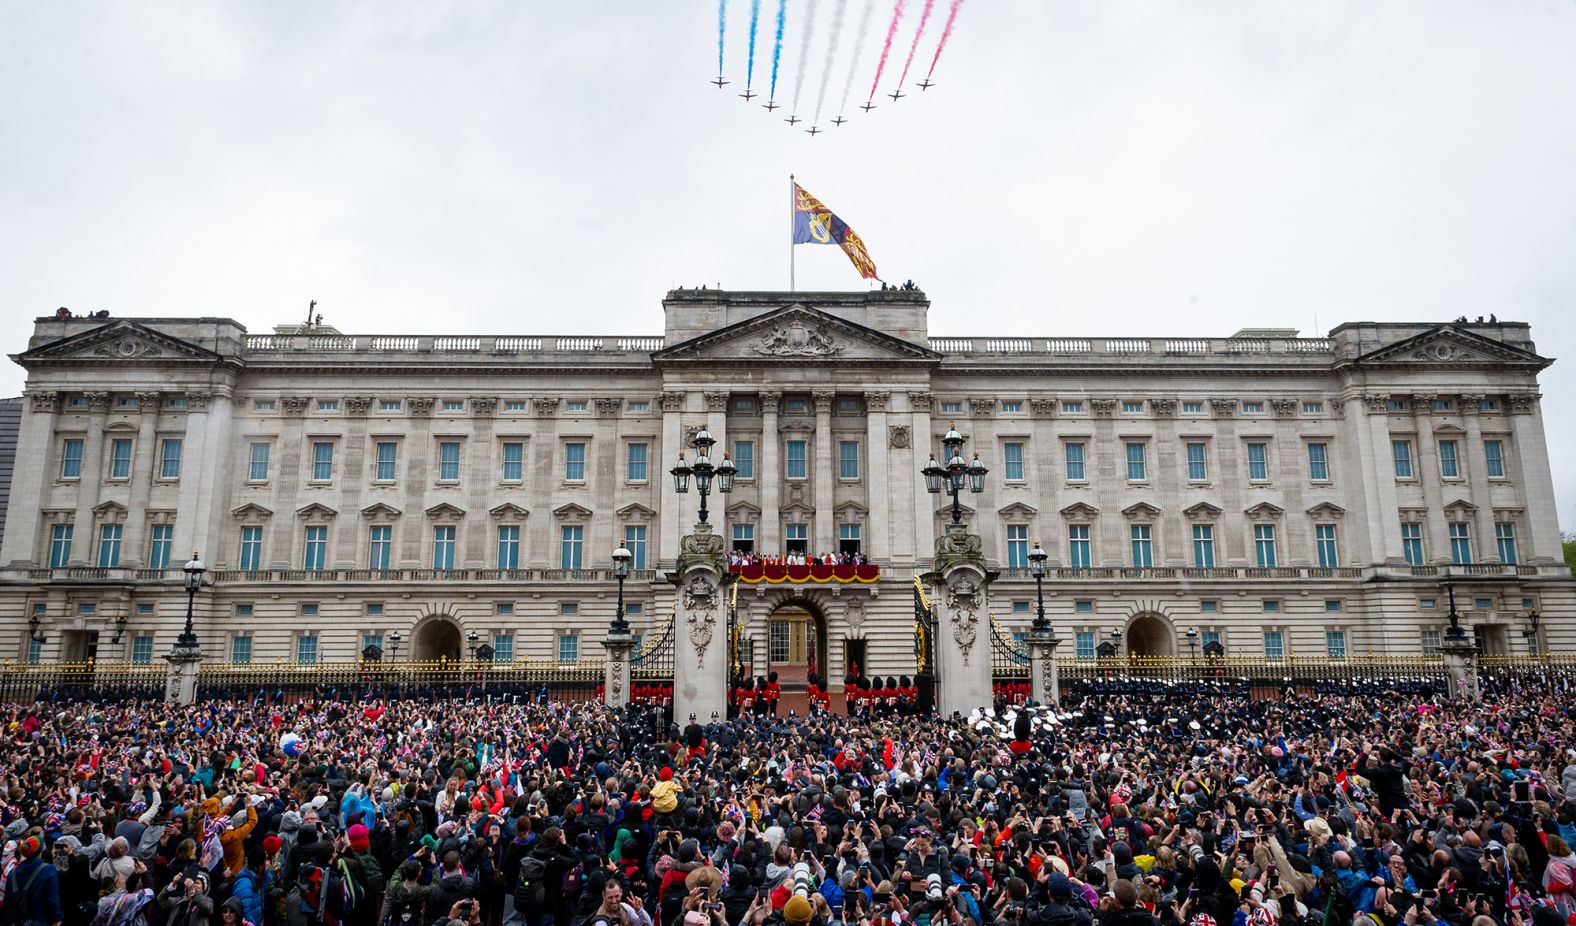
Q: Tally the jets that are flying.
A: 9